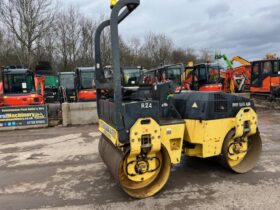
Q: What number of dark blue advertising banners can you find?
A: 1